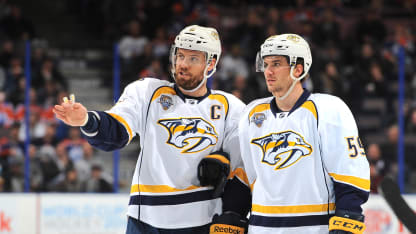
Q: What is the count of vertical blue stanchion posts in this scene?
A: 3